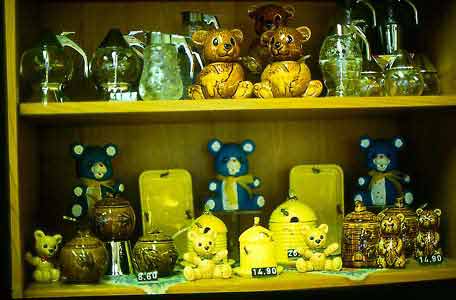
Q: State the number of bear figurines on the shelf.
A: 11